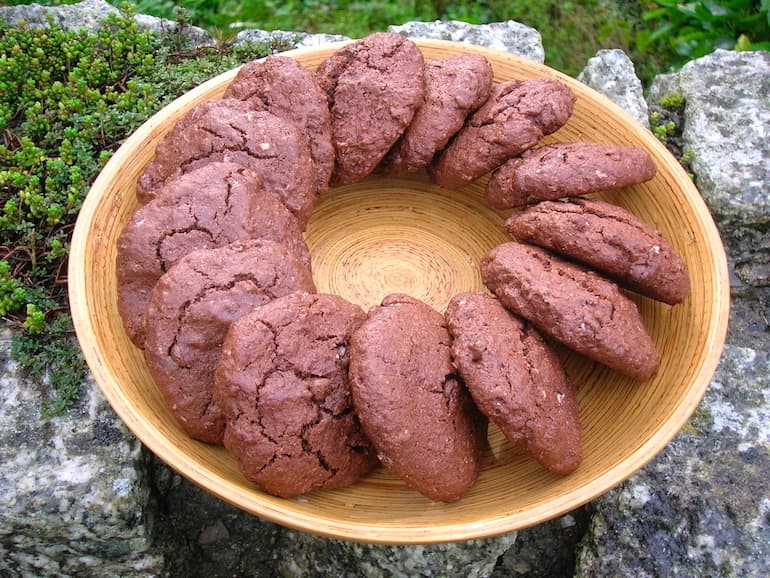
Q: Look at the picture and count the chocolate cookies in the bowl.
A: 13